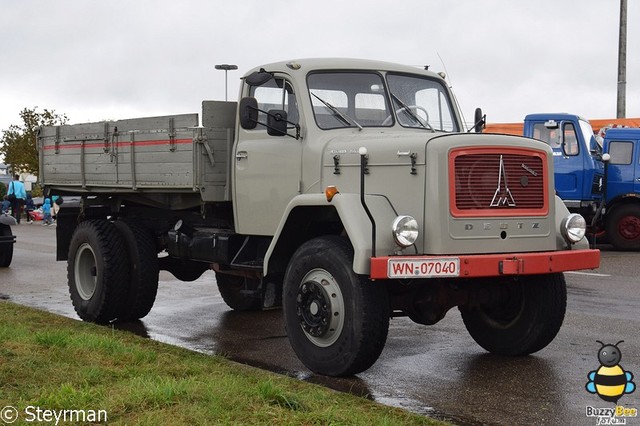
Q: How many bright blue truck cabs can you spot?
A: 2